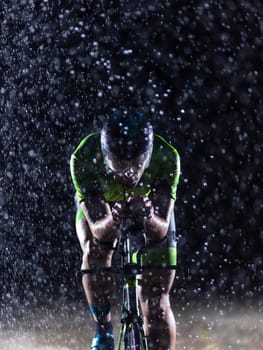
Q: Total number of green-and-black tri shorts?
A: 1